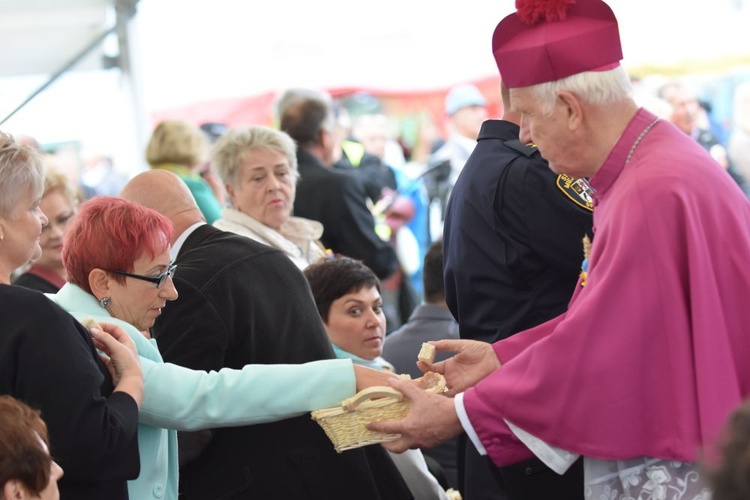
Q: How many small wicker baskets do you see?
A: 1